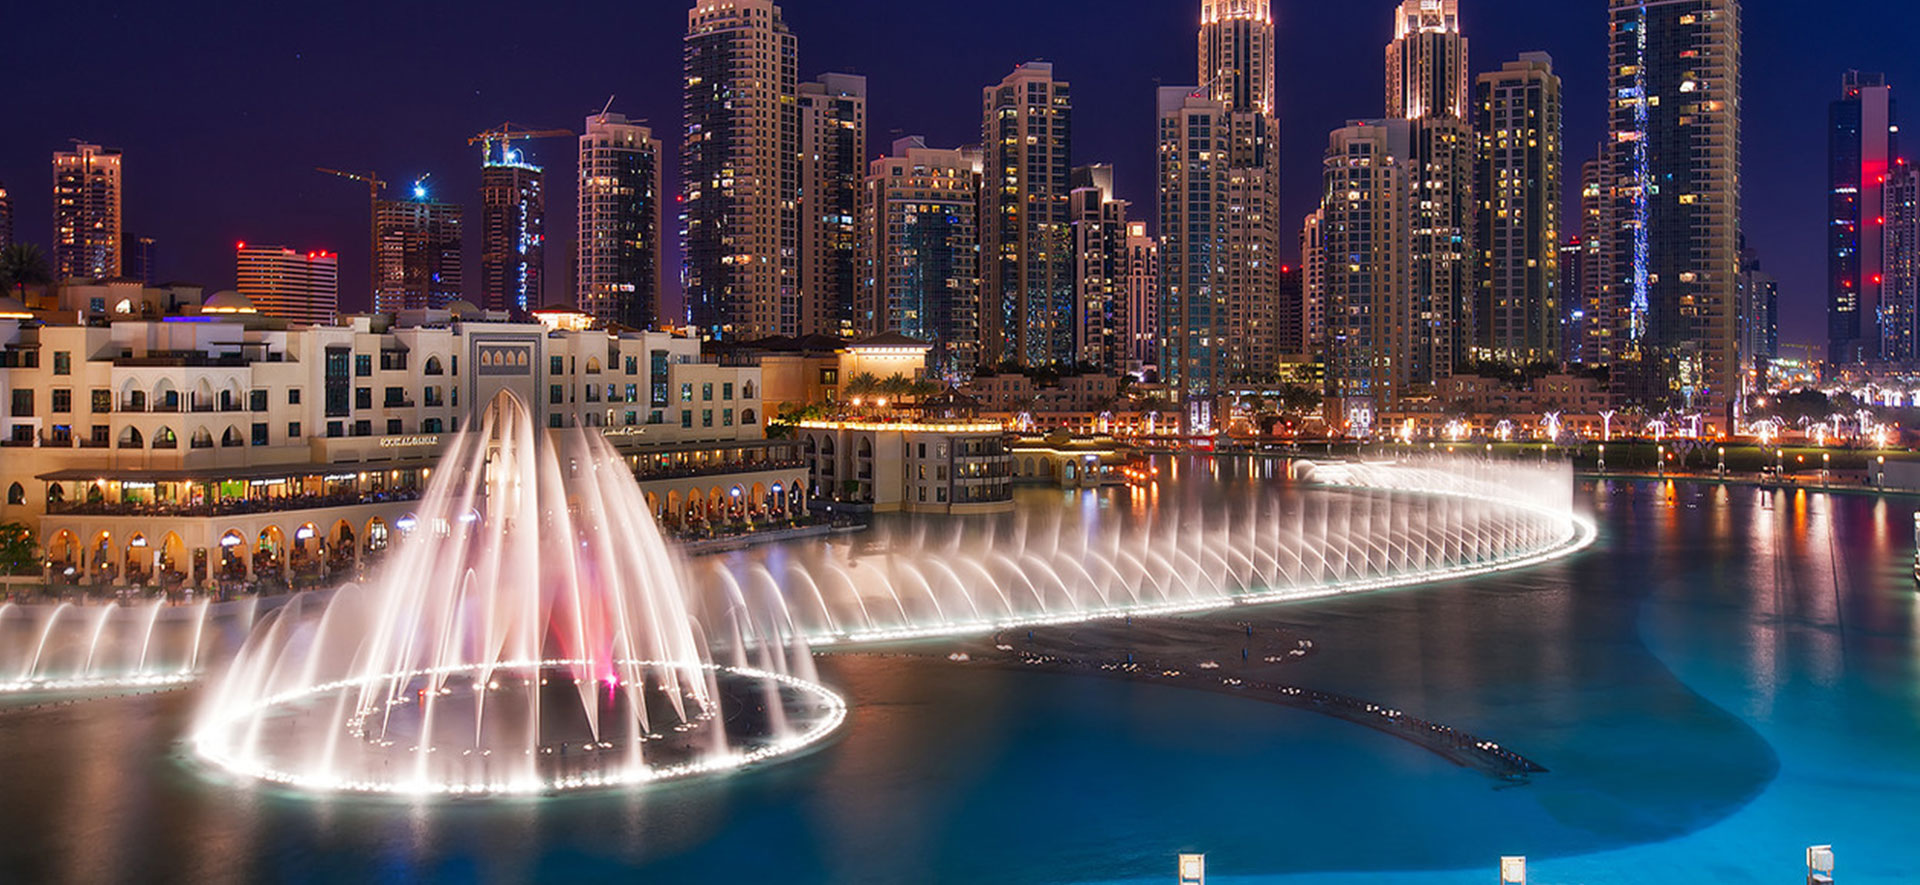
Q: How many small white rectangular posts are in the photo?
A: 3